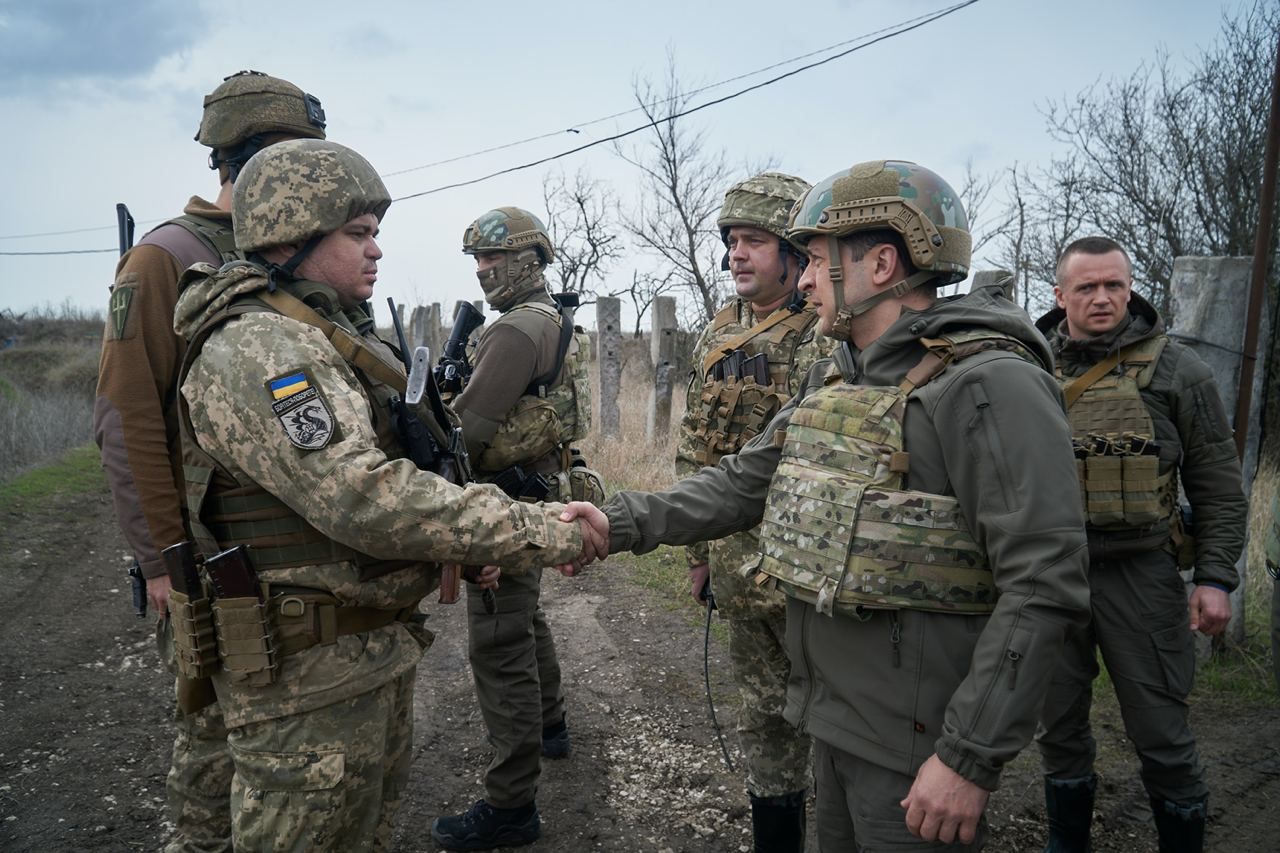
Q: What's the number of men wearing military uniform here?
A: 6